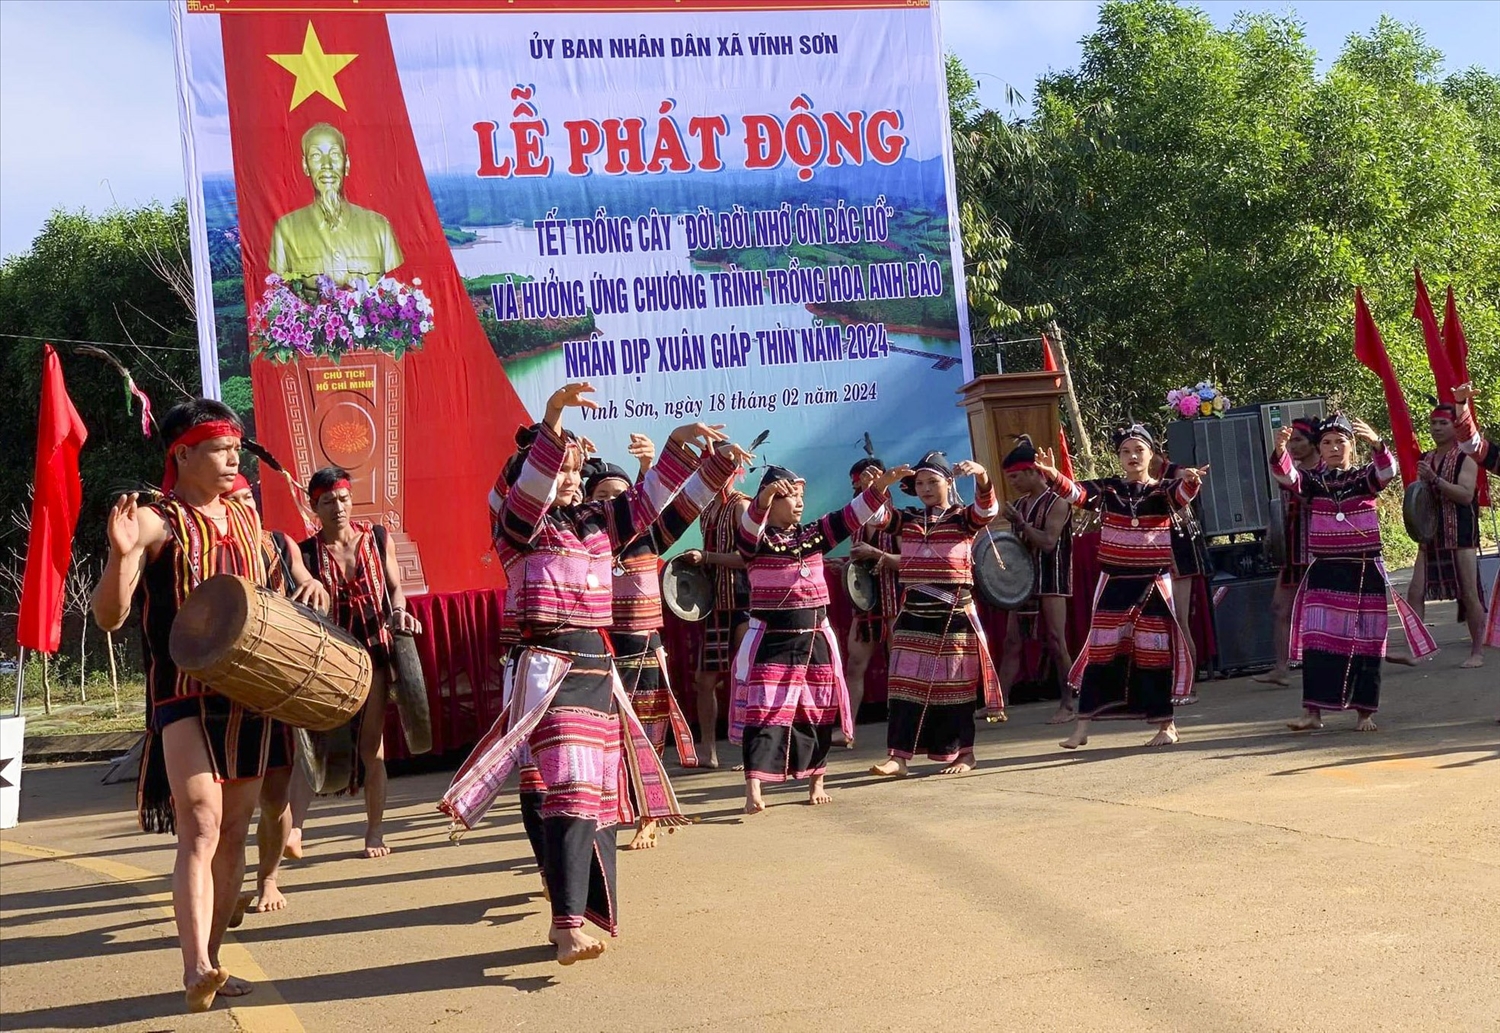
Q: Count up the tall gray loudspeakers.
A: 2